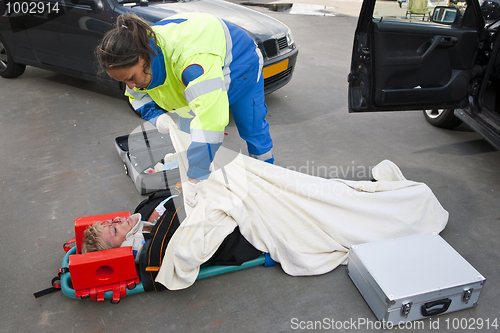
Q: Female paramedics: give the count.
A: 1